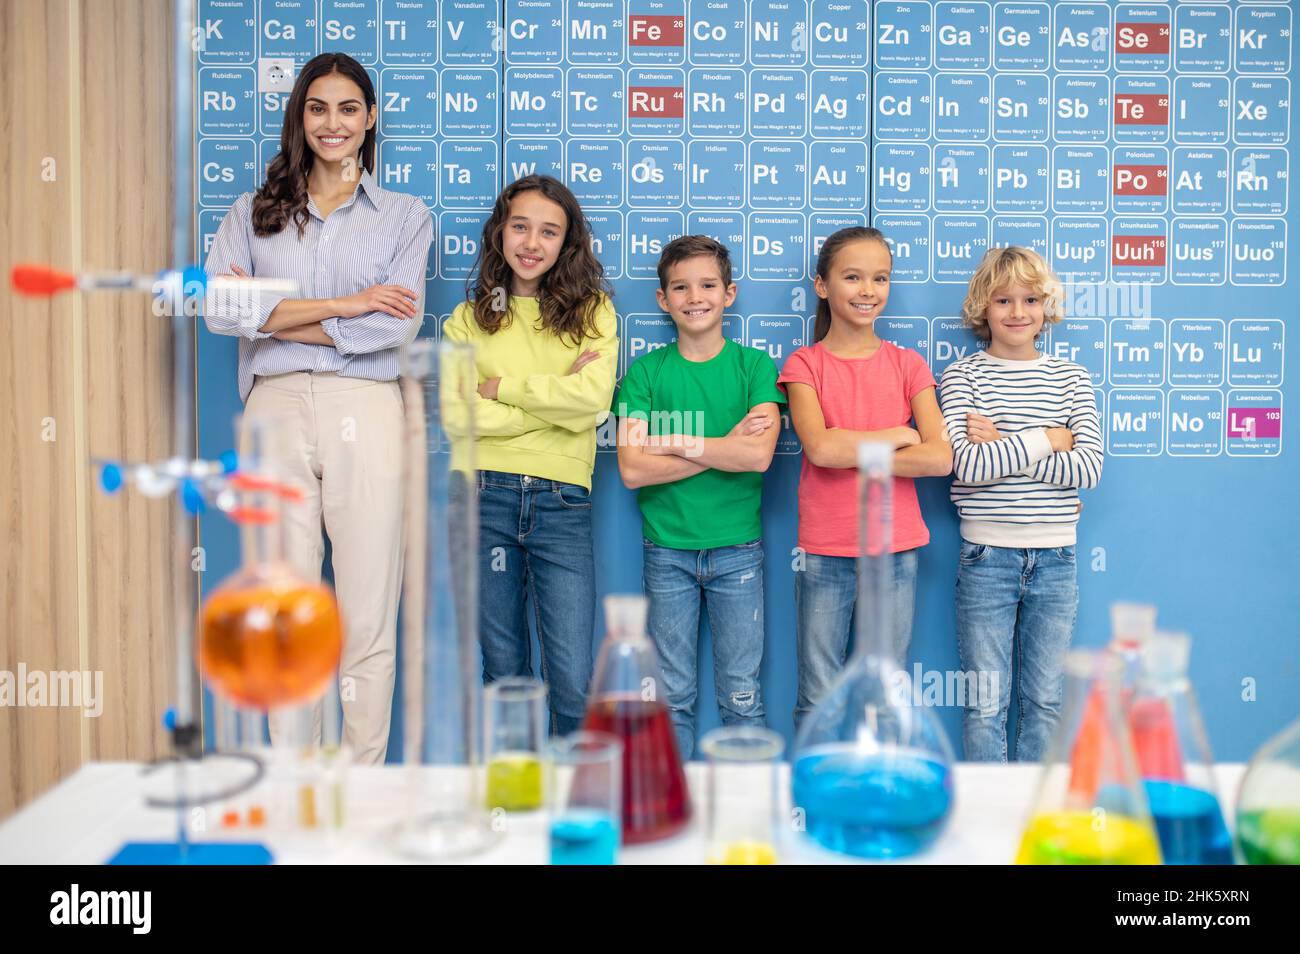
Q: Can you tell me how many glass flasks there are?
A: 7